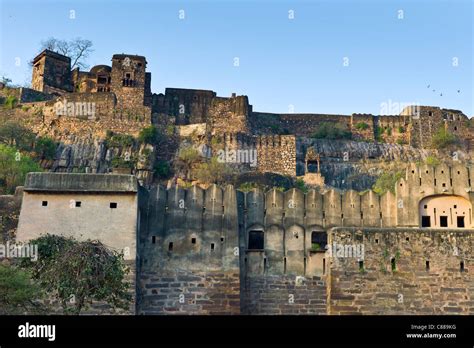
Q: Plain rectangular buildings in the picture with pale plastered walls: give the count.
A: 1